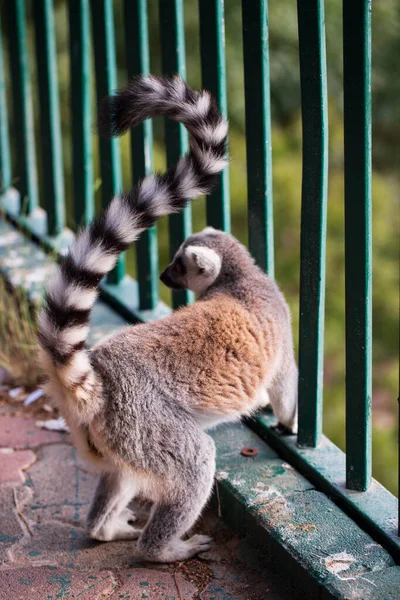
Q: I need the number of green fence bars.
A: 11